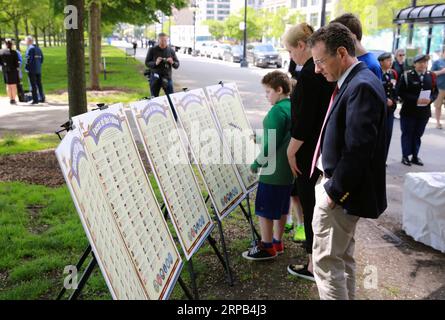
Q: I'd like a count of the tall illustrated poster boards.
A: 5